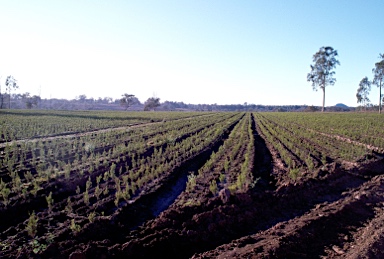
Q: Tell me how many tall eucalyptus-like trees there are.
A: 3